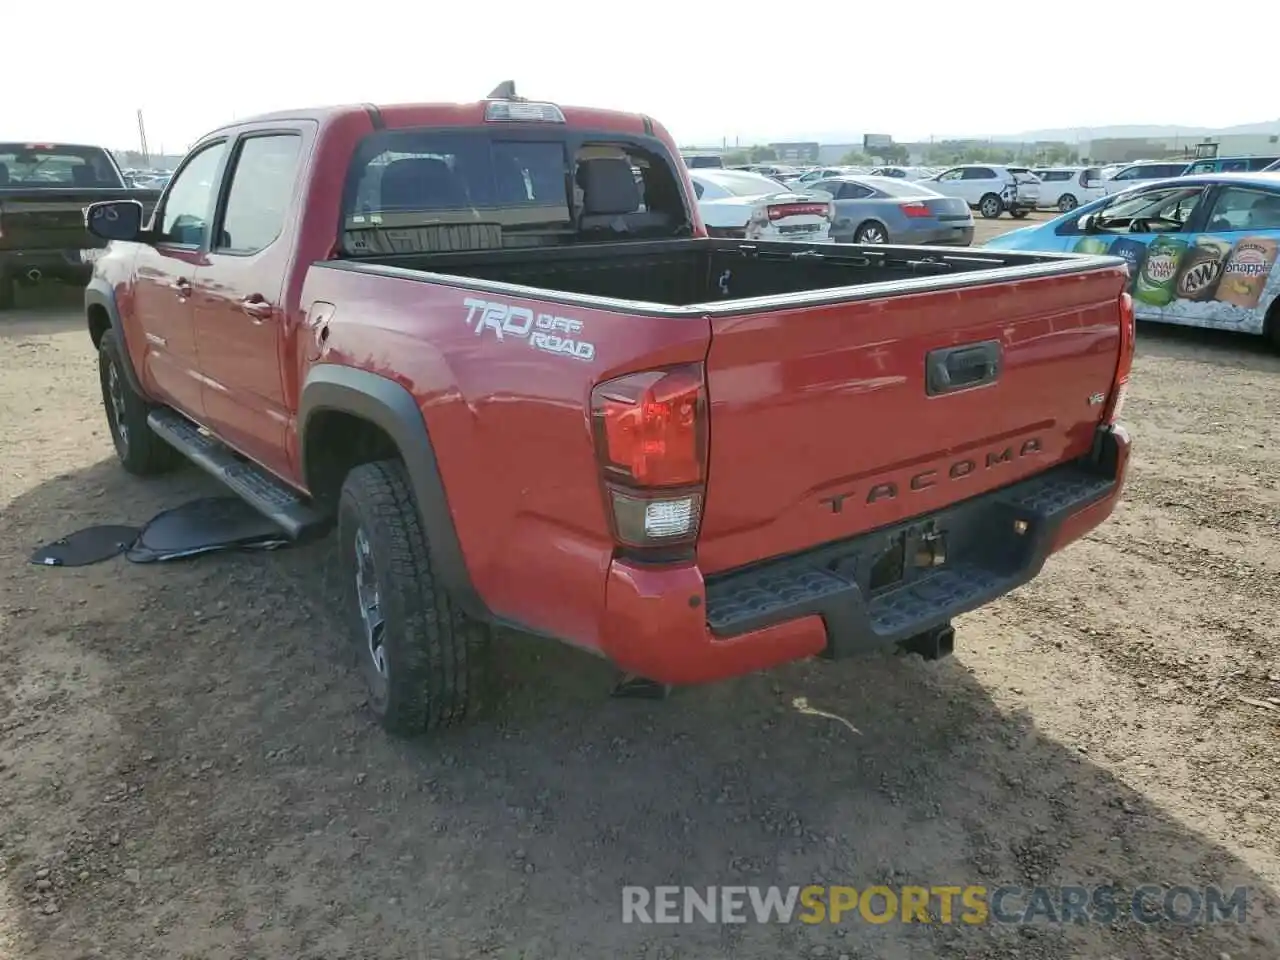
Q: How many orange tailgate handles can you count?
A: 0